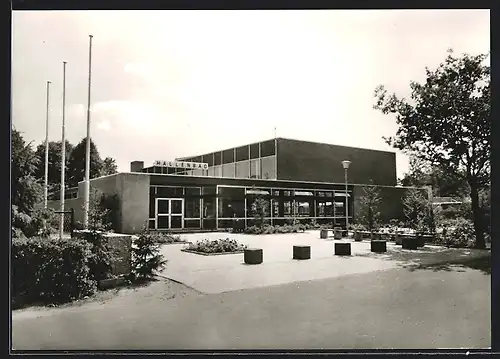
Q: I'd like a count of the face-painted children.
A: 0